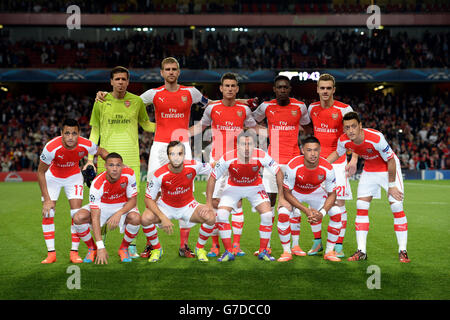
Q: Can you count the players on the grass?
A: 11